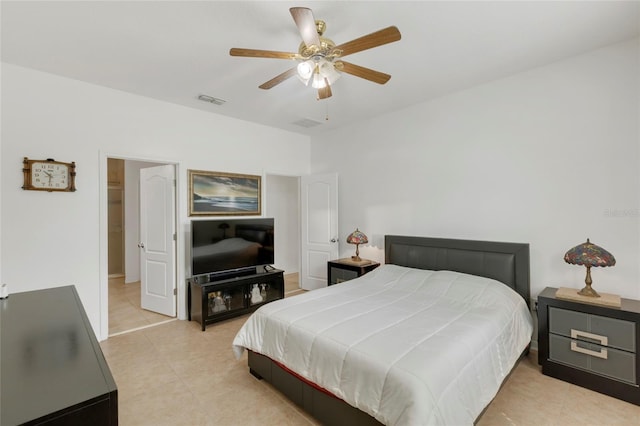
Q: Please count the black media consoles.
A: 1